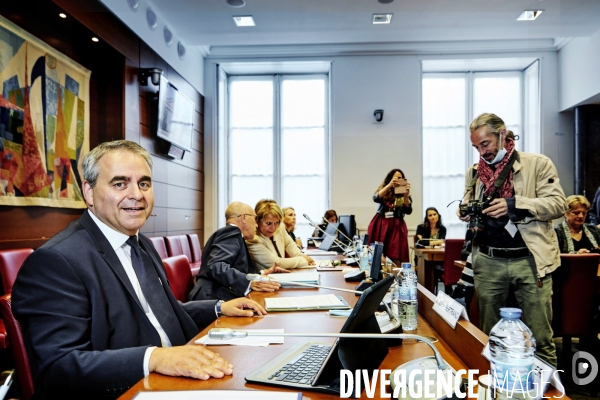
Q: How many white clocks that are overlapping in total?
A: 0